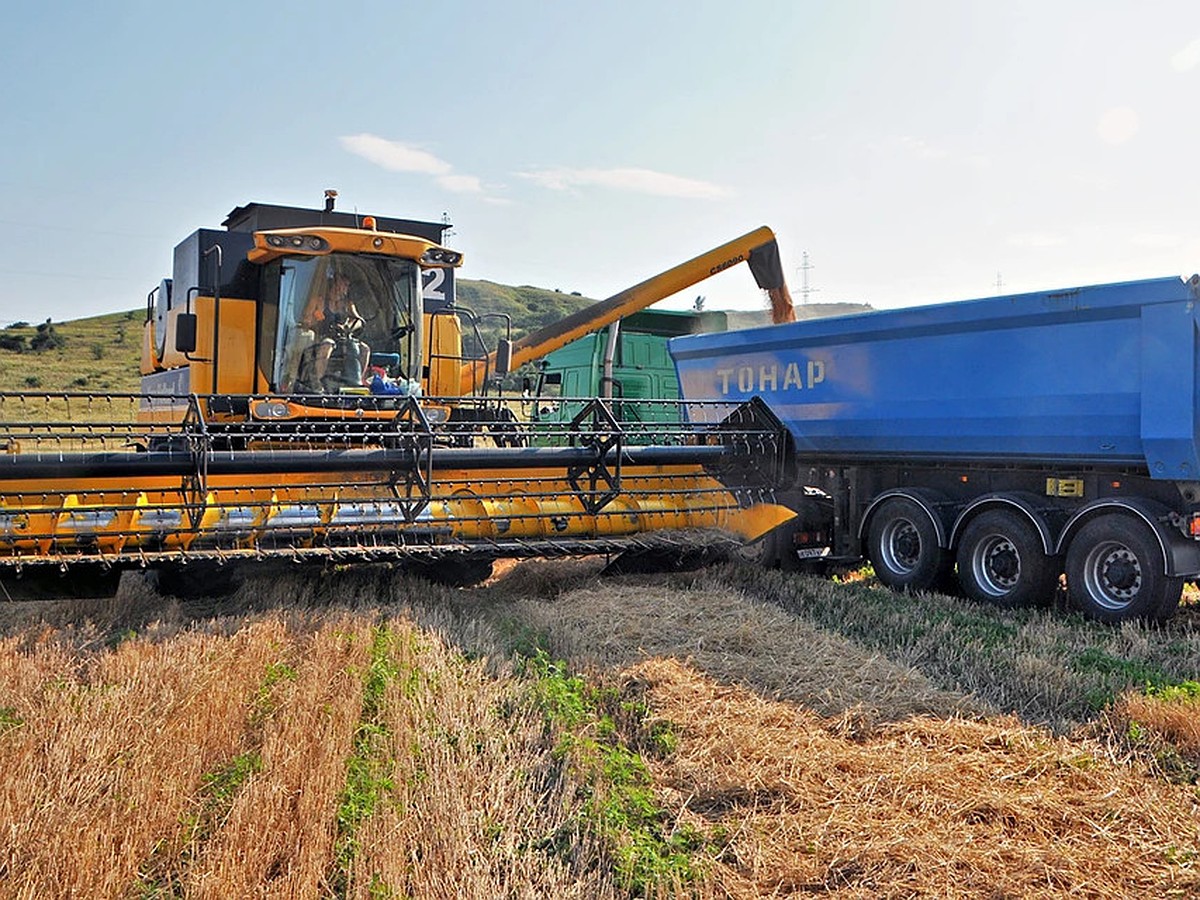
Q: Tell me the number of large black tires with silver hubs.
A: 3